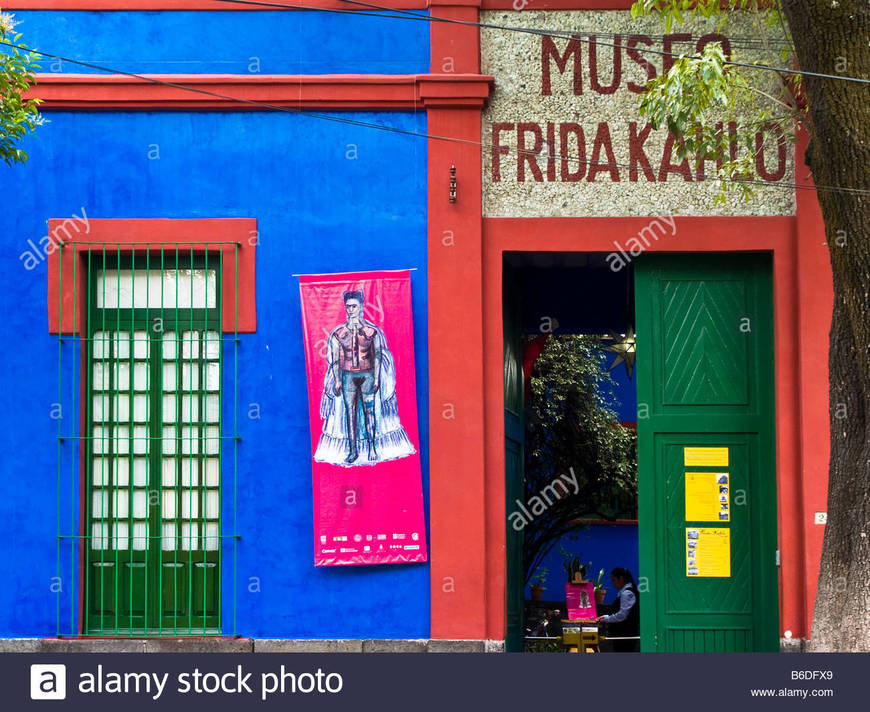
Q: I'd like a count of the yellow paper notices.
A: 3